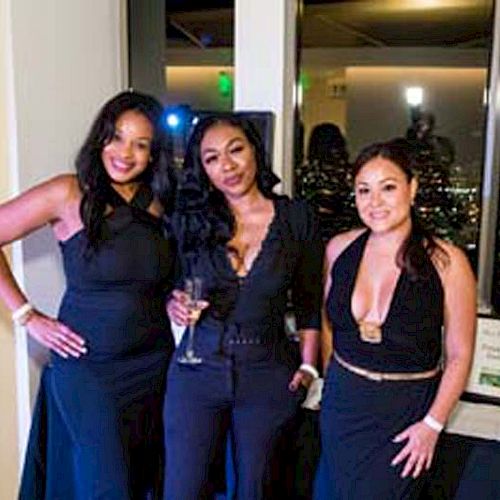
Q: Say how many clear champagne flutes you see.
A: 1